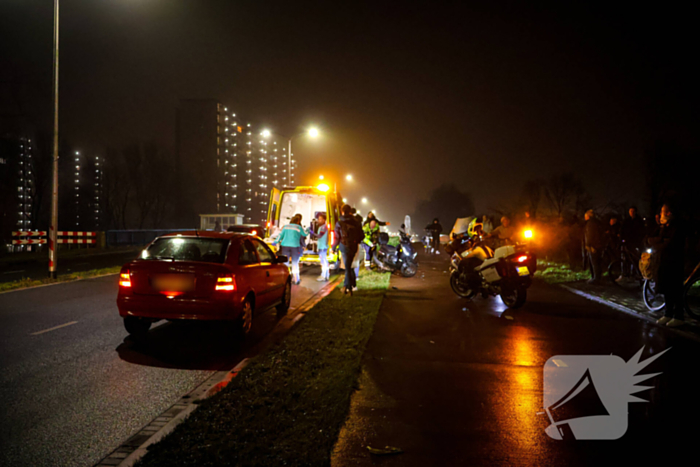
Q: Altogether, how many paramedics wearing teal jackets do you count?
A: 2